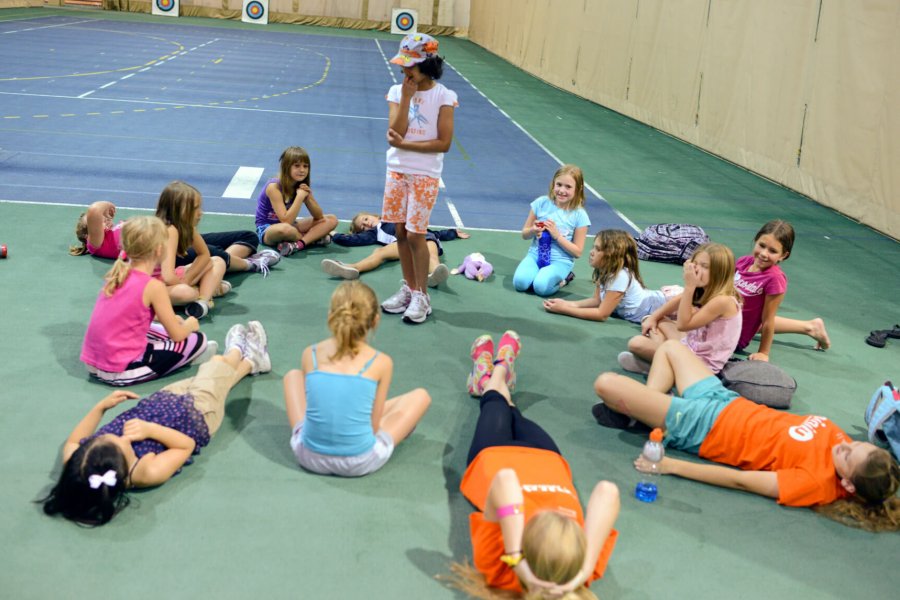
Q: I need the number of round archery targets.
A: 3